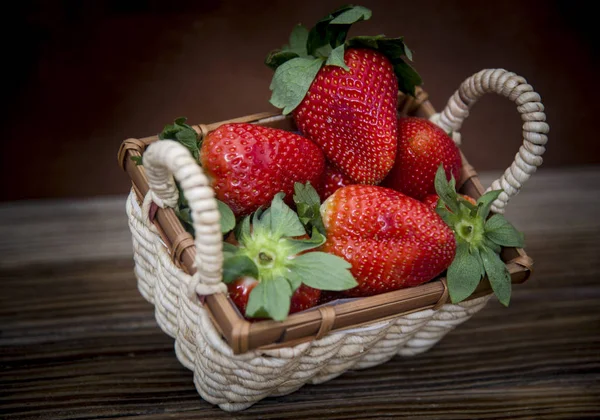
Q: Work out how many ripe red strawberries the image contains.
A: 7